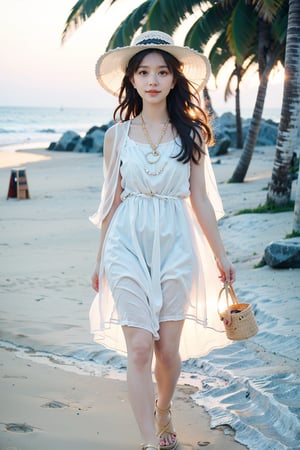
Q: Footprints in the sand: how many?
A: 2